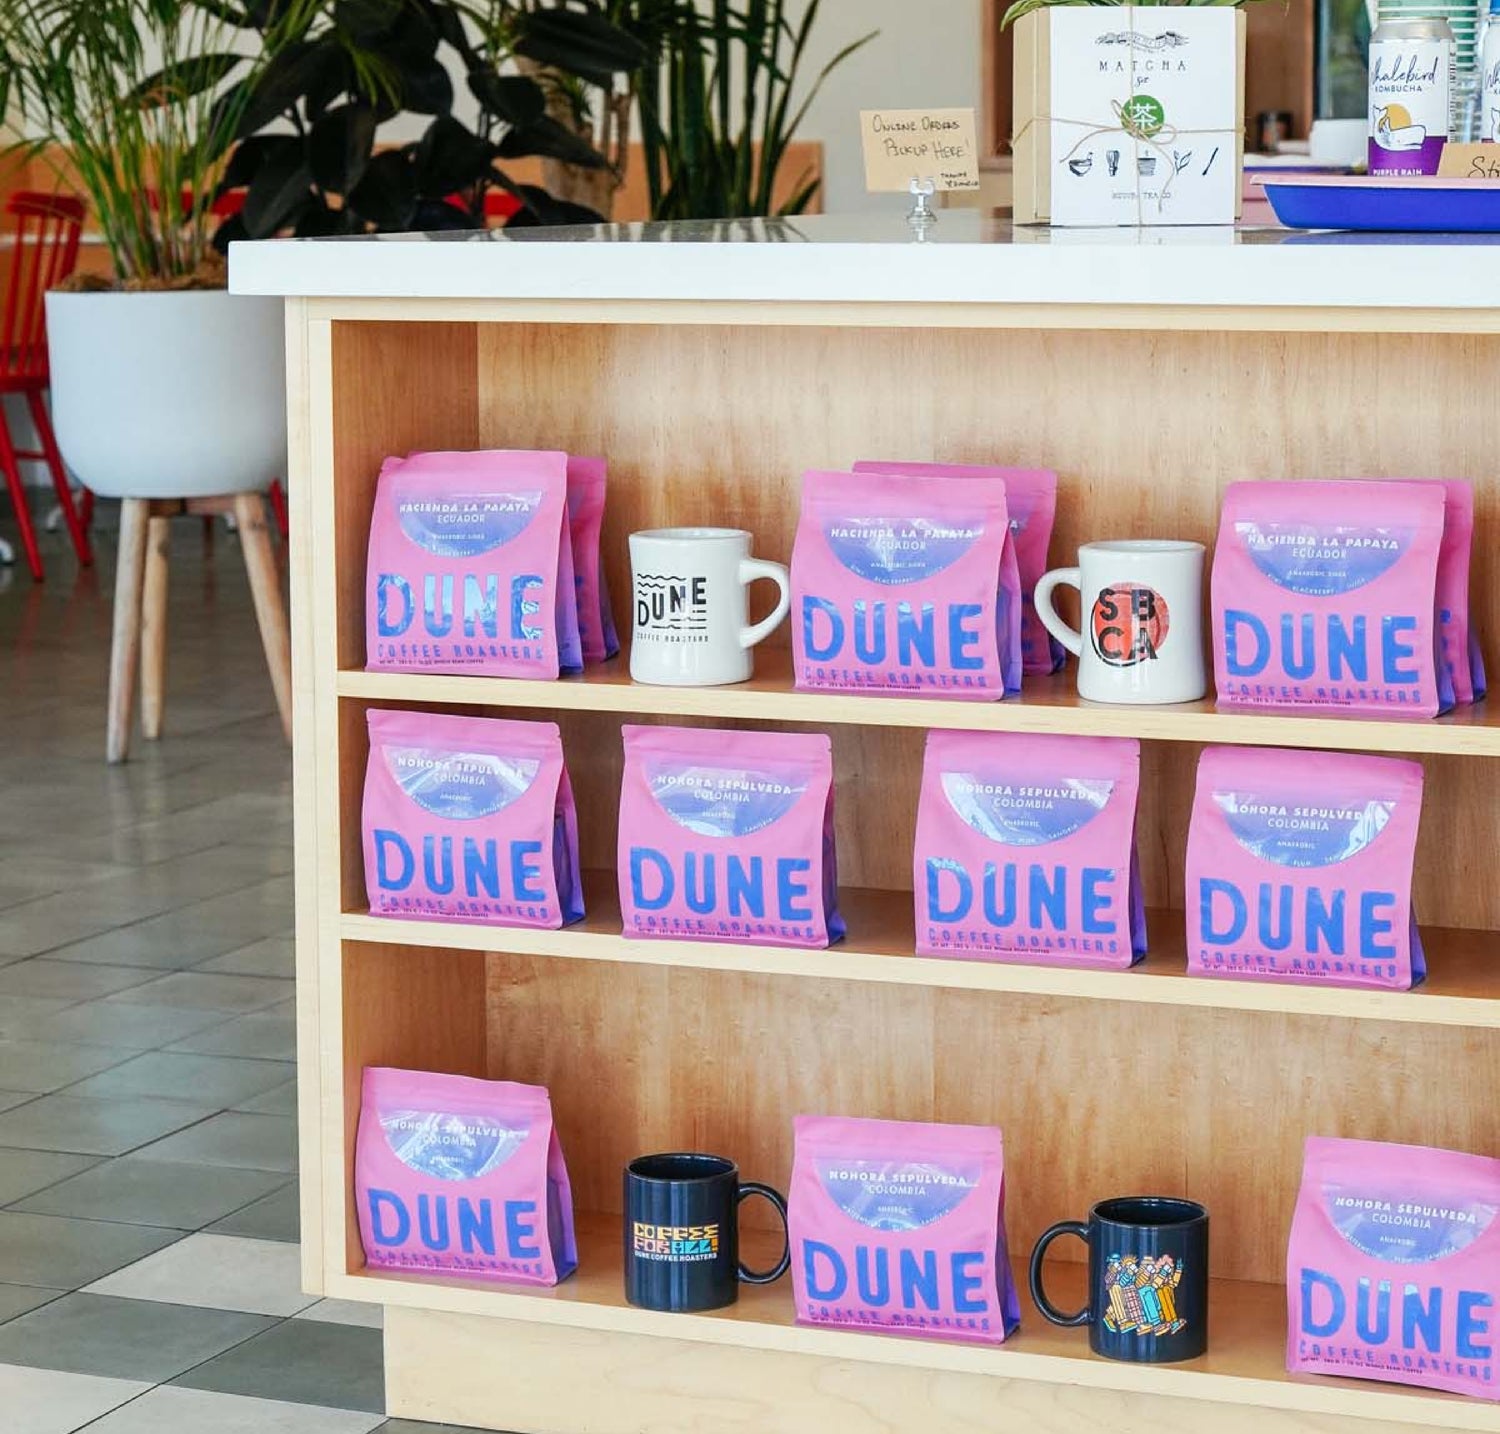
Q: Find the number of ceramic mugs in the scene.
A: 4